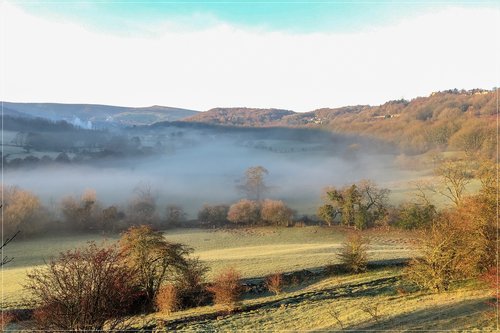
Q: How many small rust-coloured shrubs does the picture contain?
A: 3